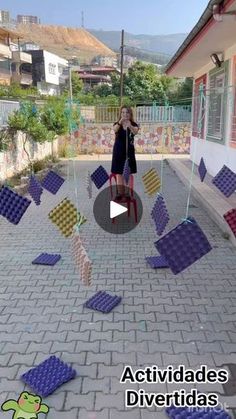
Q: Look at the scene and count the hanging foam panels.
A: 14